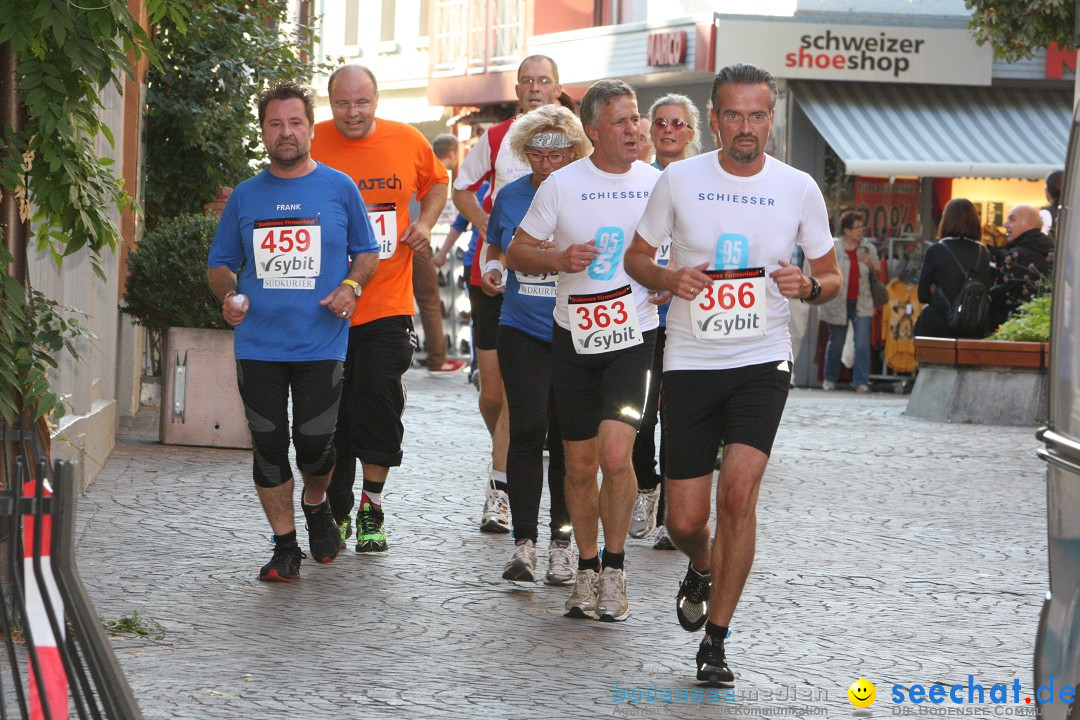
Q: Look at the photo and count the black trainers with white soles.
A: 2